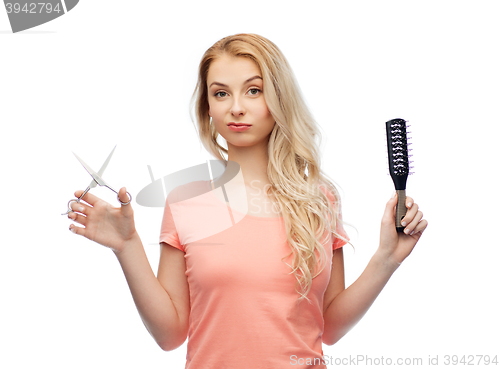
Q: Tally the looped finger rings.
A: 2